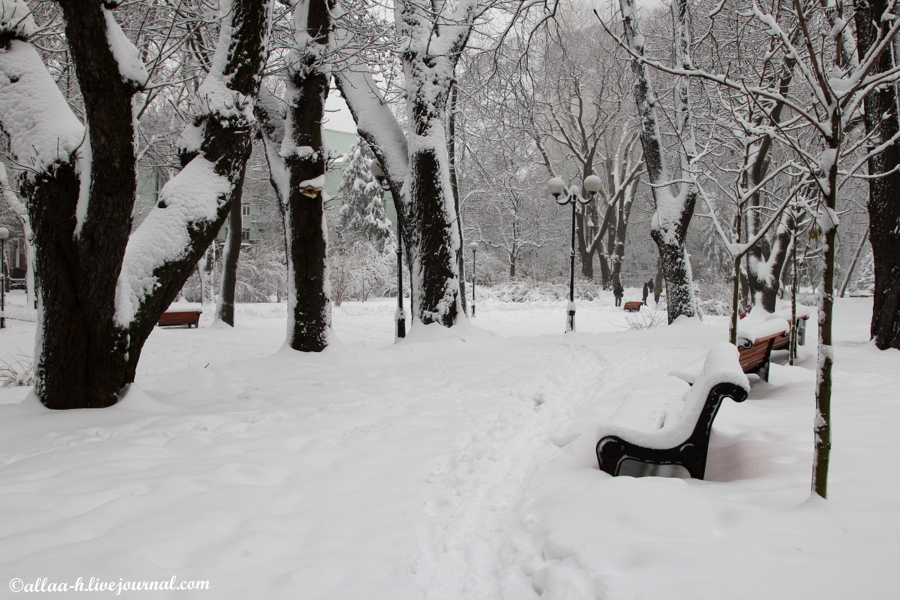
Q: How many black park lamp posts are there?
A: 4